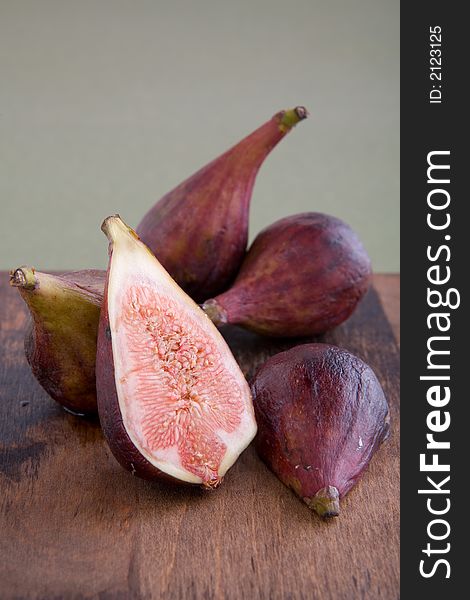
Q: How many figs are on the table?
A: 5